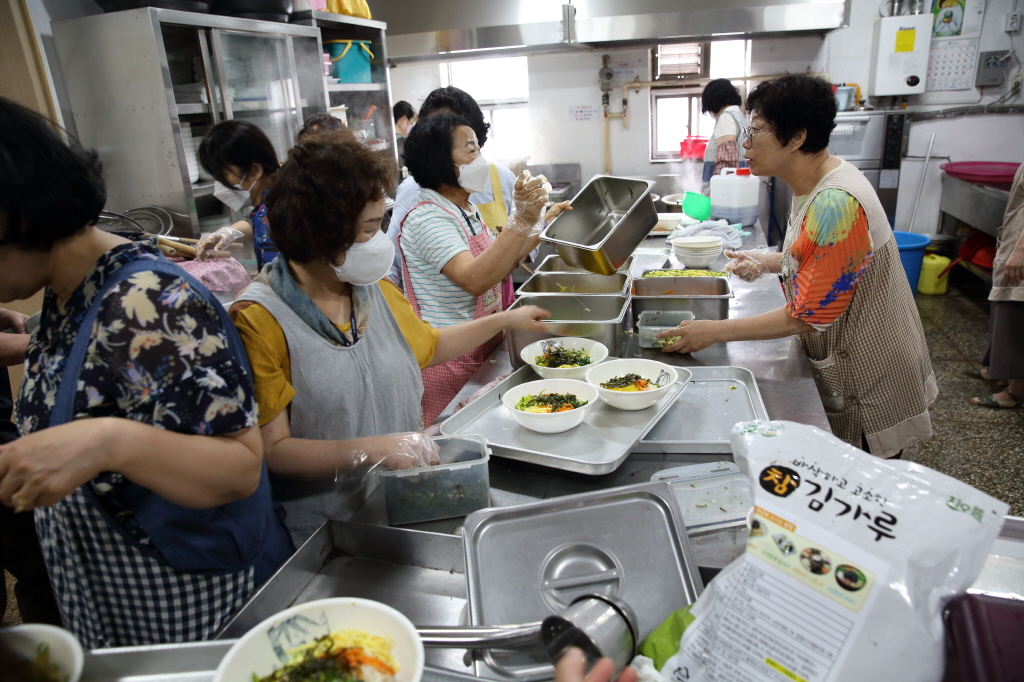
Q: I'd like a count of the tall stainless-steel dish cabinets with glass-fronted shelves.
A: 1